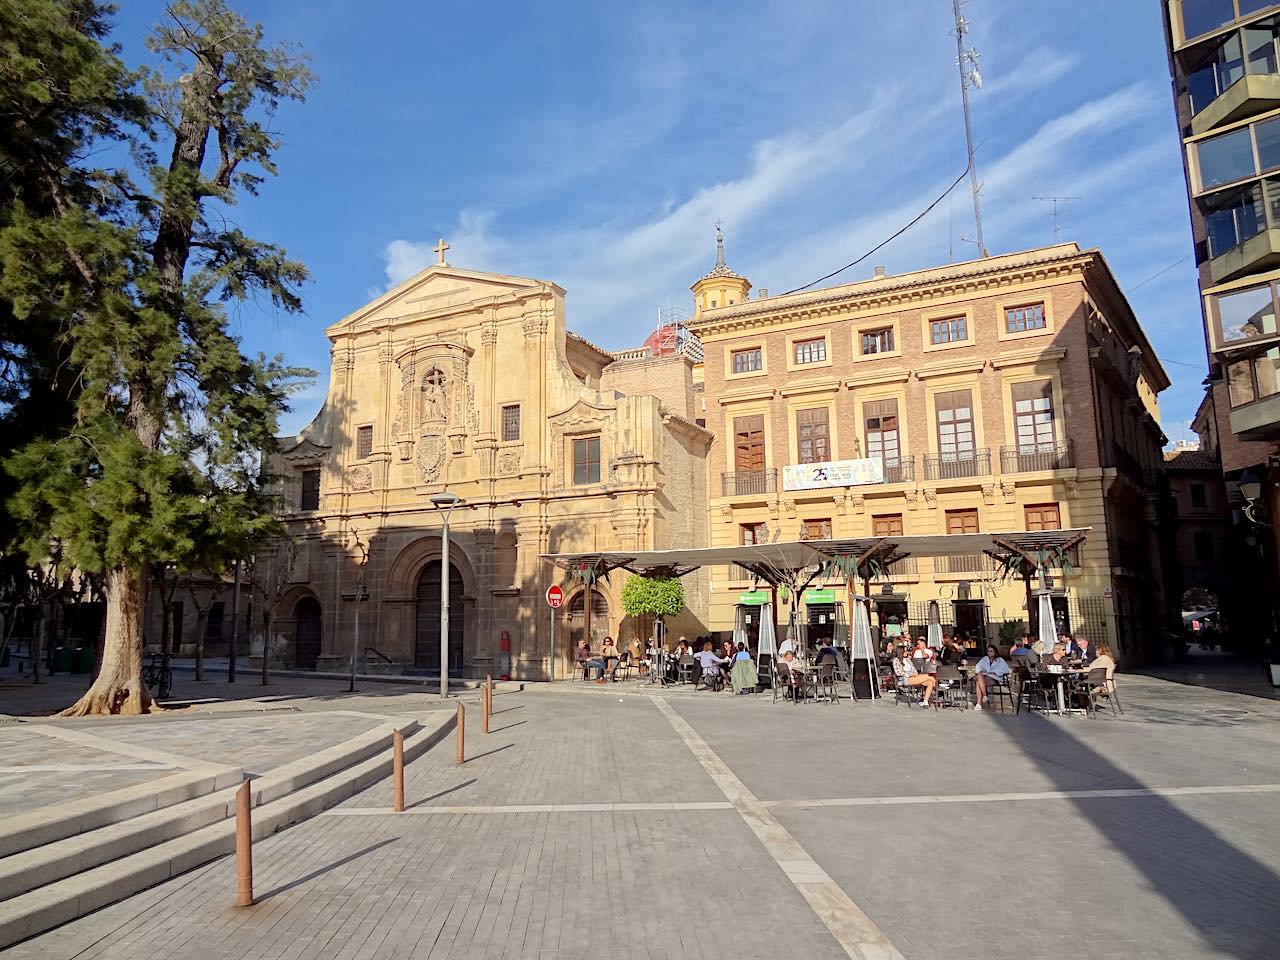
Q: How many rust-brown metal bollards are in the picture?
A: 5